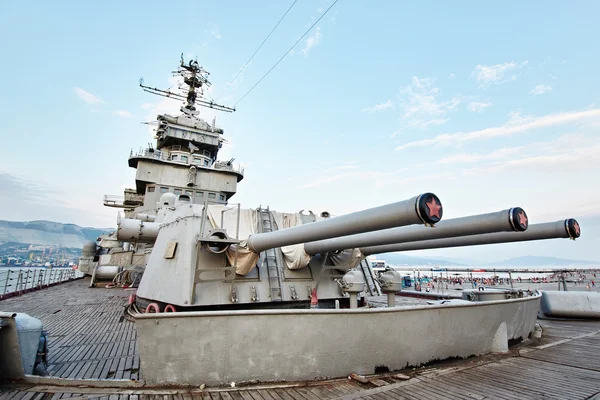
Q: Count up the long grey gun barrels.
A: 3